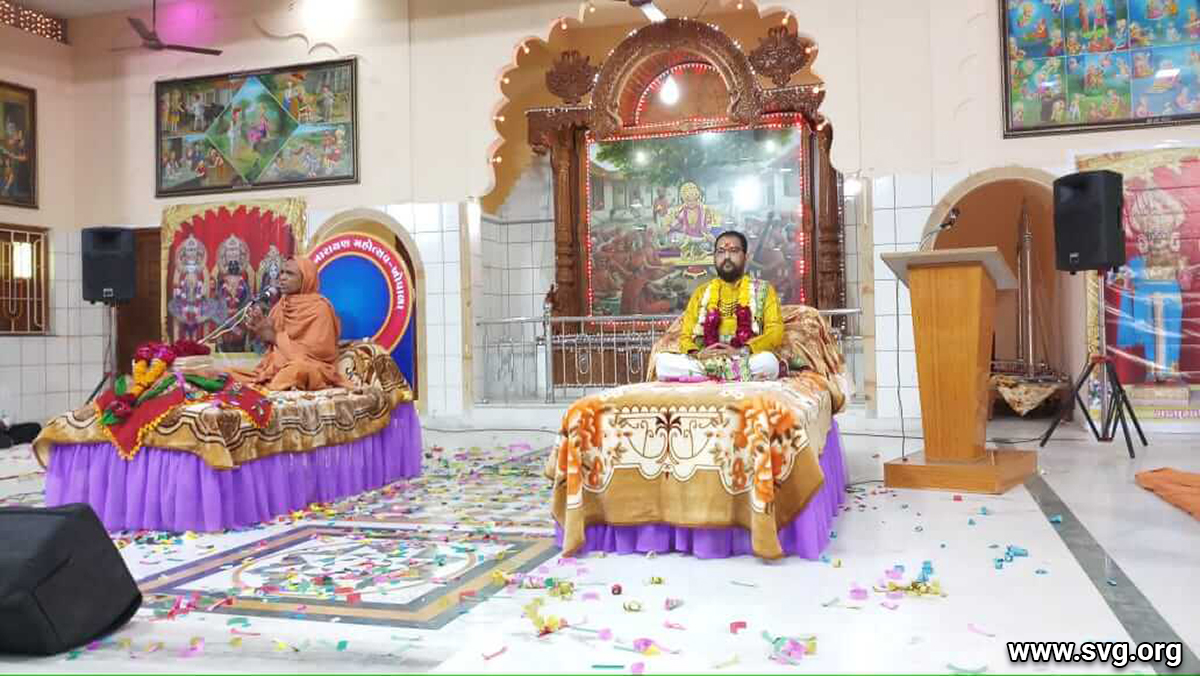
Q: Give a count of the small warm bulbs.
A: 11